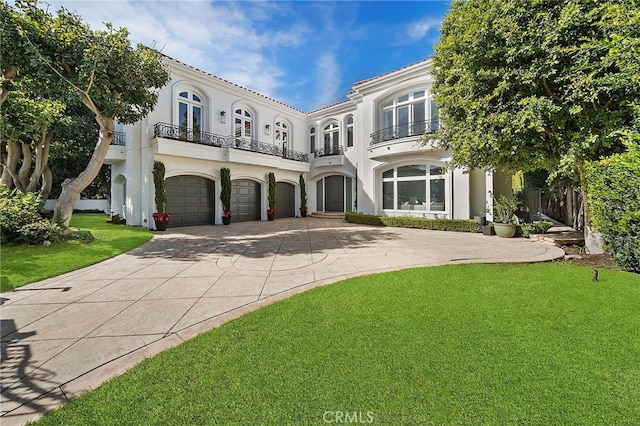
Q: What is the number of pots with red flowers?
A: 4